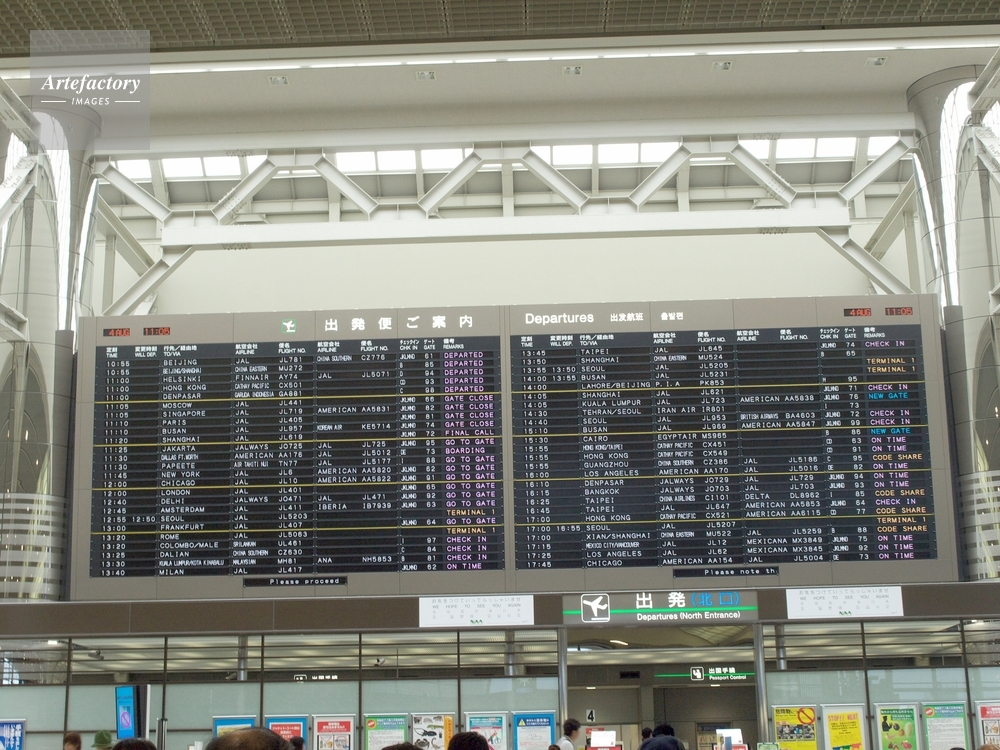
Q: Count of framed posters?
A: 13